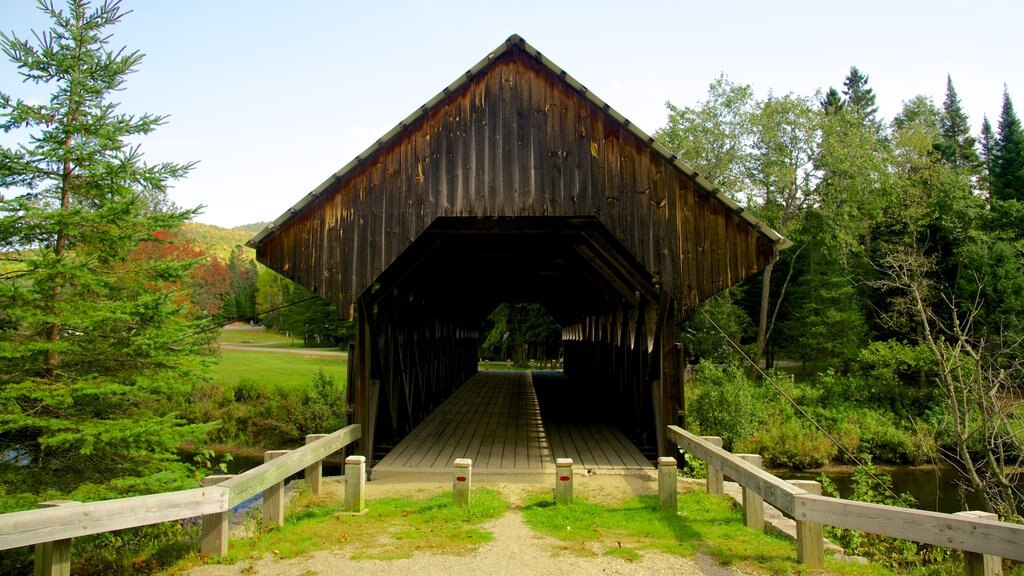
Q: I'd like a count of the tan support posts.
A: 12